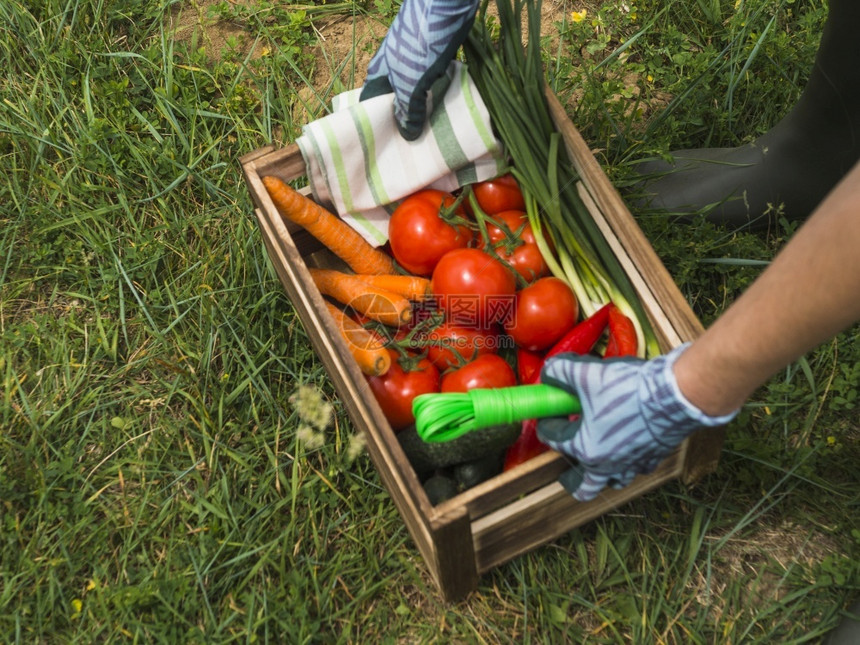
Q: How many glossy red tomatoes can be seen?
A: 8